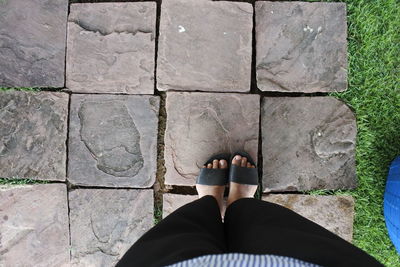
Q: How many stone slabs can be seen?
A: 12